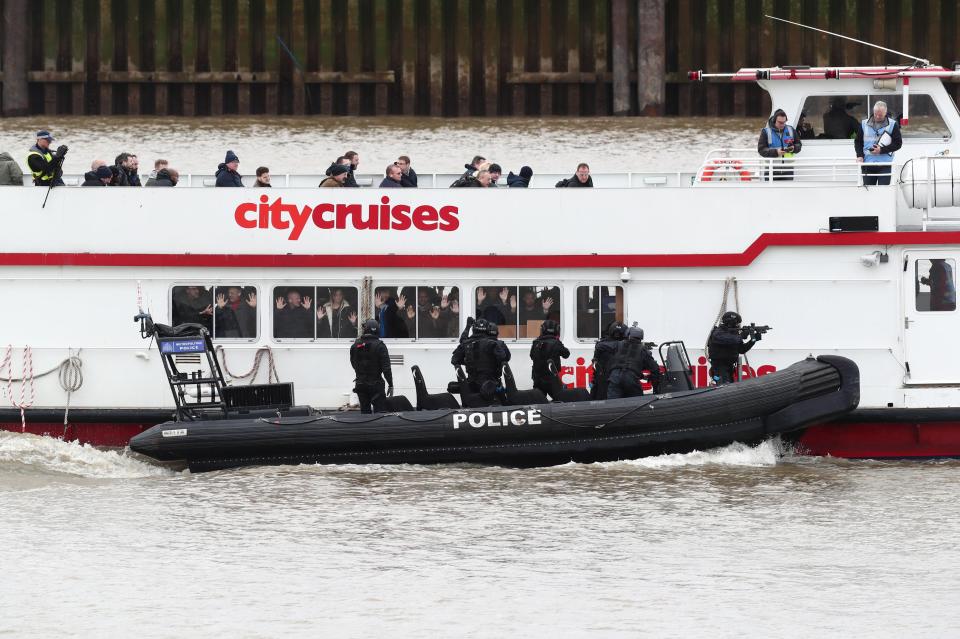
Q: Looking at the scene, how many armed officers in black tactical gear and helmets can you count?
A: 7